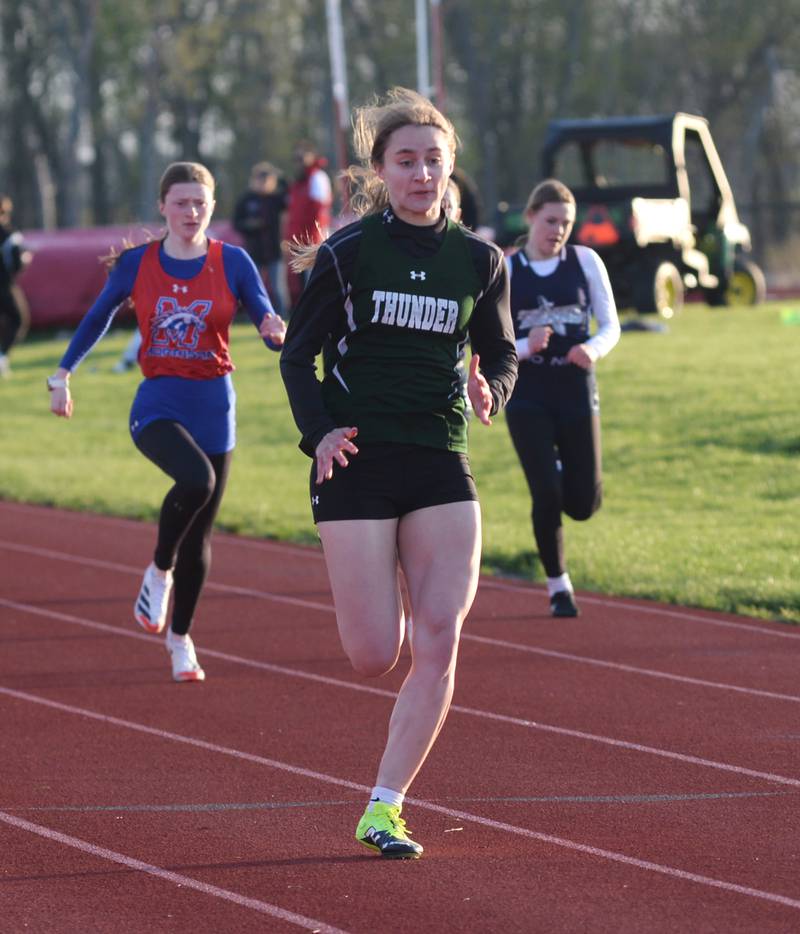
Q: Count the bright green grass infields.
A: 1